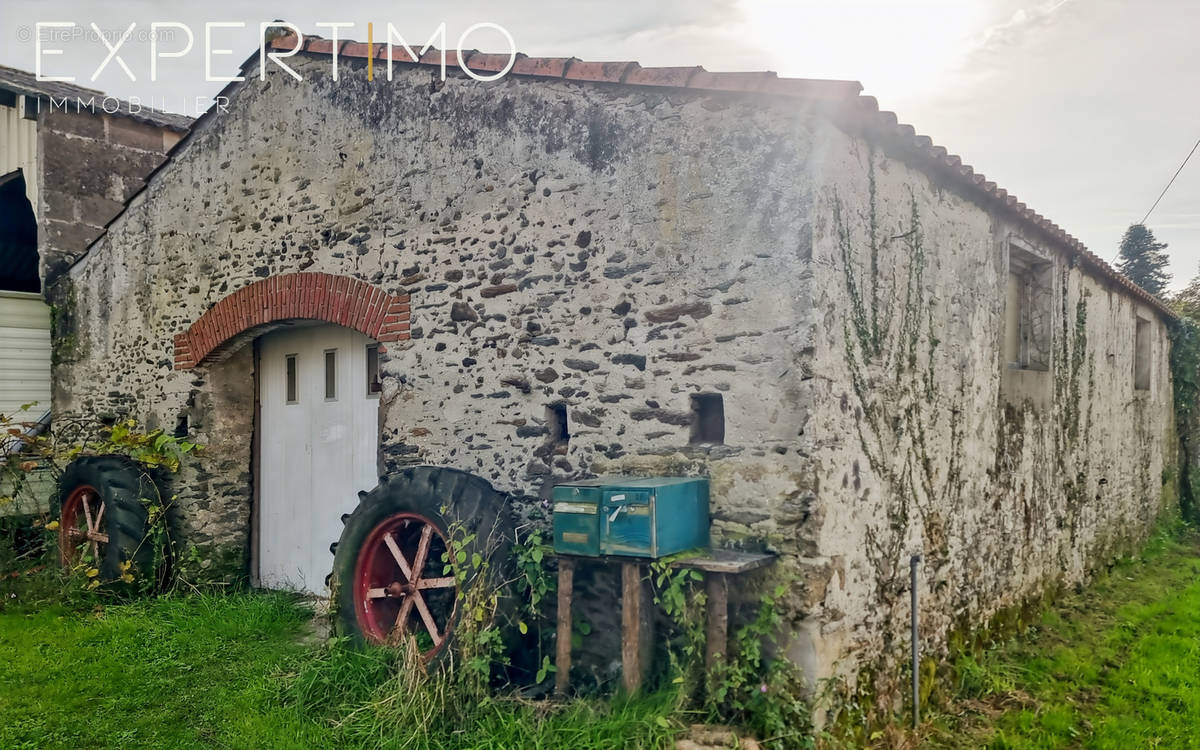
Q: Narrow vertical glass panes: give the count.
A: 3